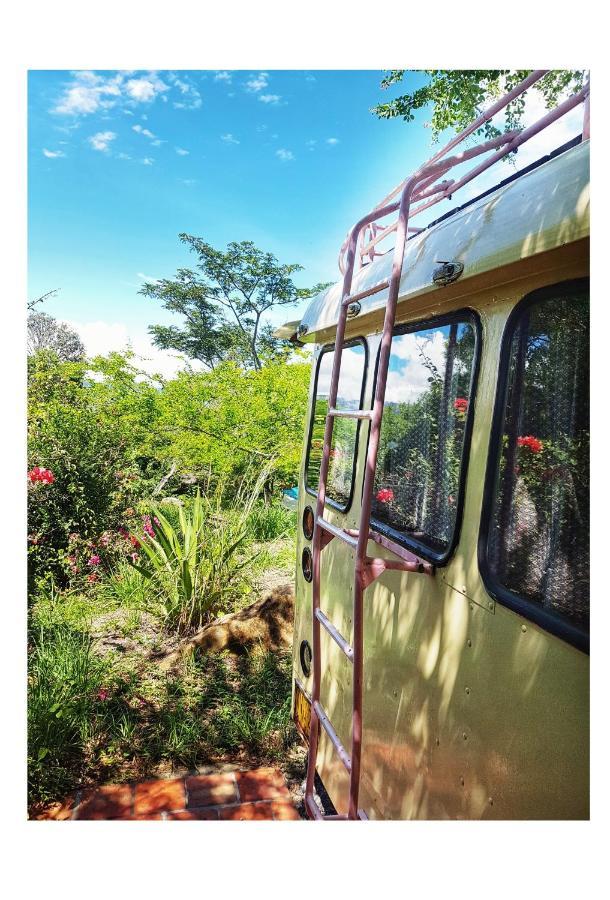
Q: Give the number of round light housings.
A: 3